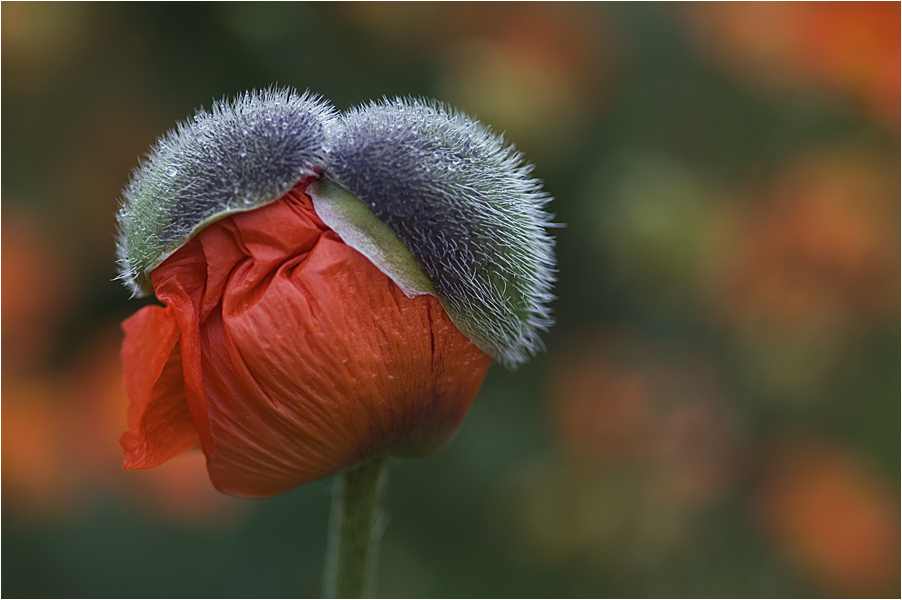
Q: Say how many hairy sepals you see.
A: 2